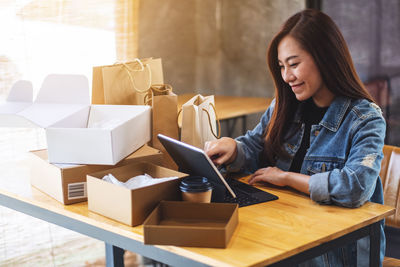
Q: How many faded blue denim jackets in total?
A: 1